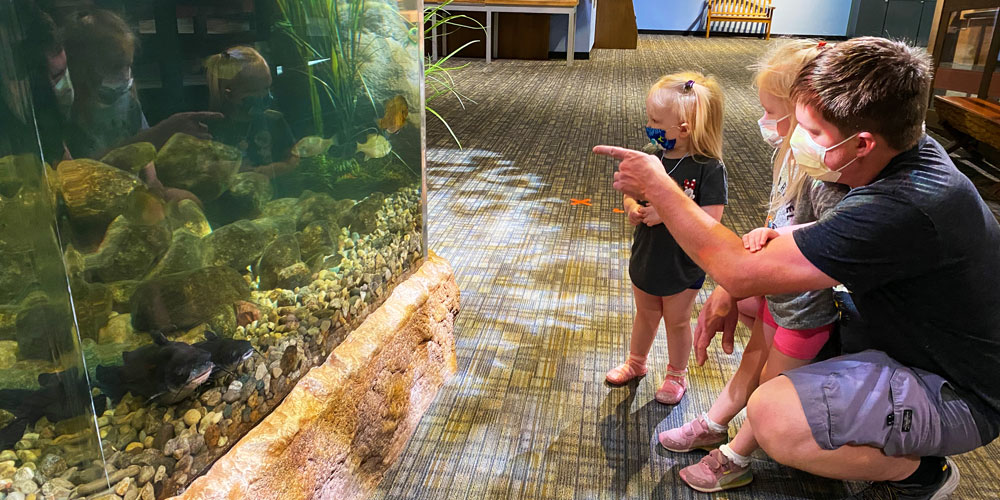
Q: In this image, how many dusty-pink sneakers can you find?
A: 2